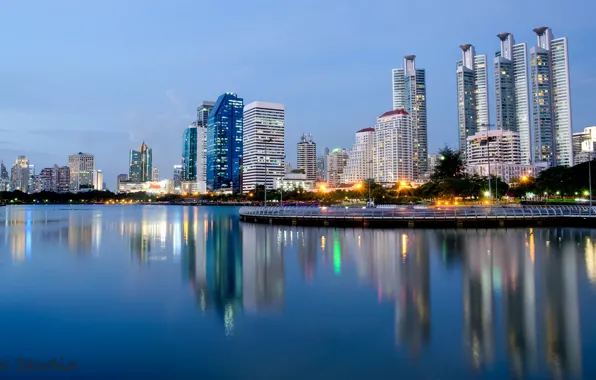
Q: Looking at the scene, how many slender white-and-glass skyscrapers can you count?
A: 4